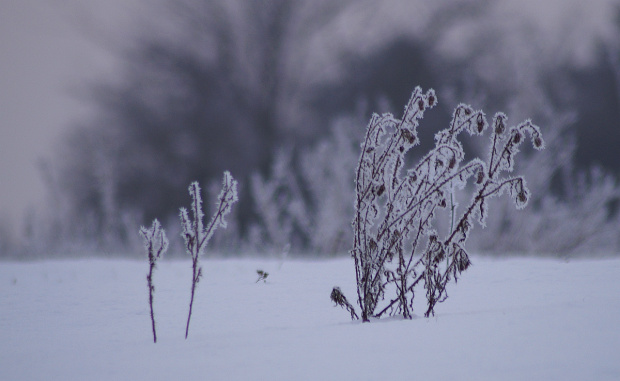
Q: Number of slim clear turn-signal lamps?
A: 0